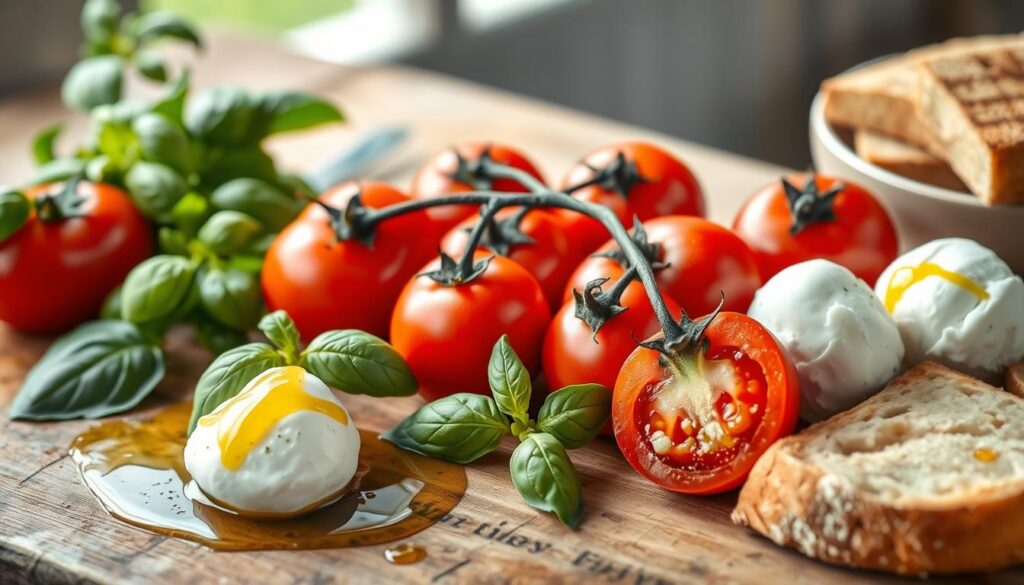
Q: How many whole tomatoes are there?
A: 9